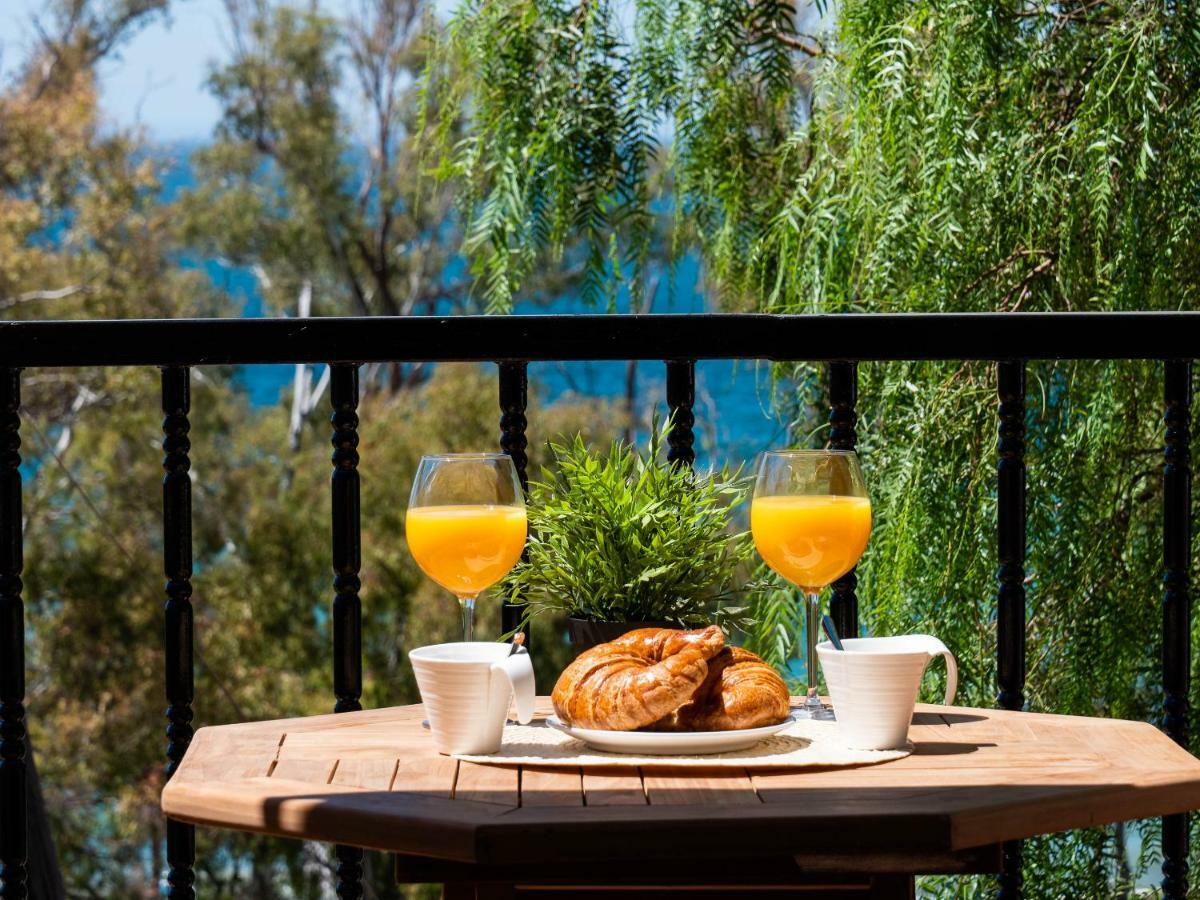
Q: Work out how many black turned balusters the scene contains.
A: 8